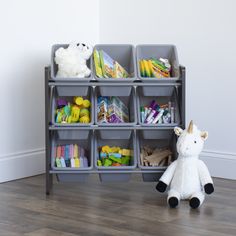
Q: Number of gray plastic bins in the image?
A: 9